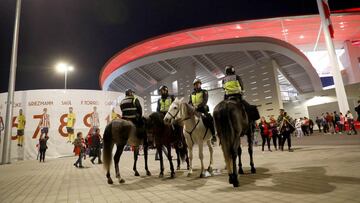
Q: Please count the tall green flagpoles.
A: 0